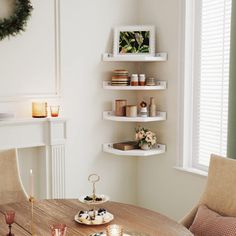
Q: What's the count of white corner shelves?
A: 4